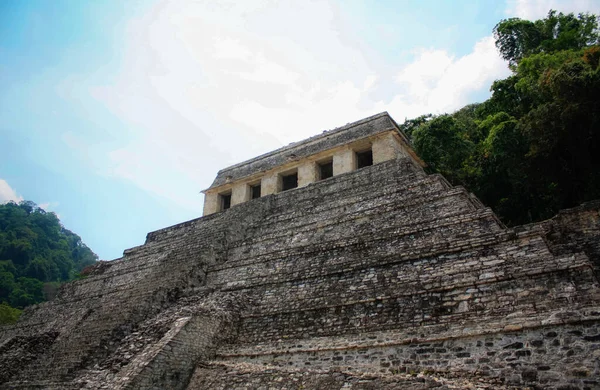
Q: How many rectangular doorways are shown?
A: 5